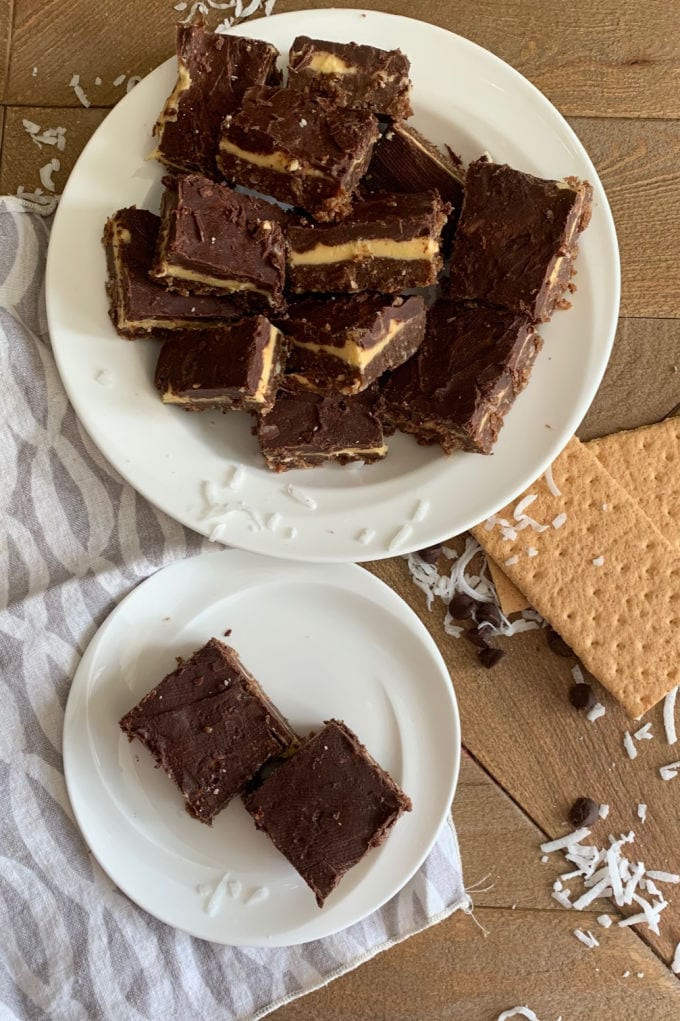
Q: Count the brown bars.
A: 14